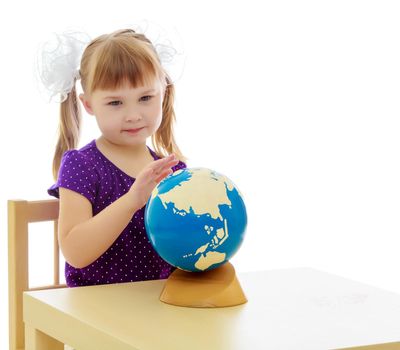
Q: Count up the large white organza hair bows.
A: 2